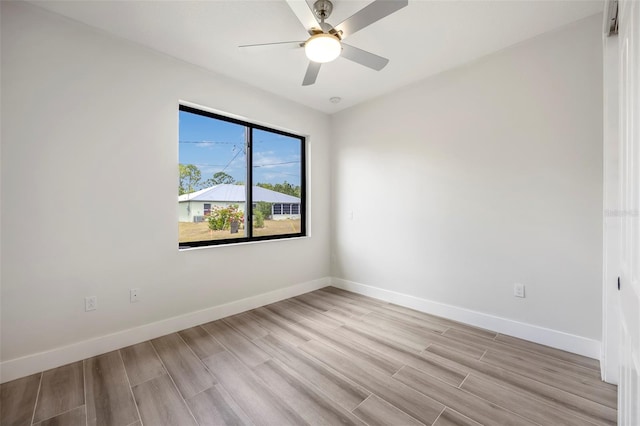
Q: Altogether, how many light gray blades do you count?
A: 5